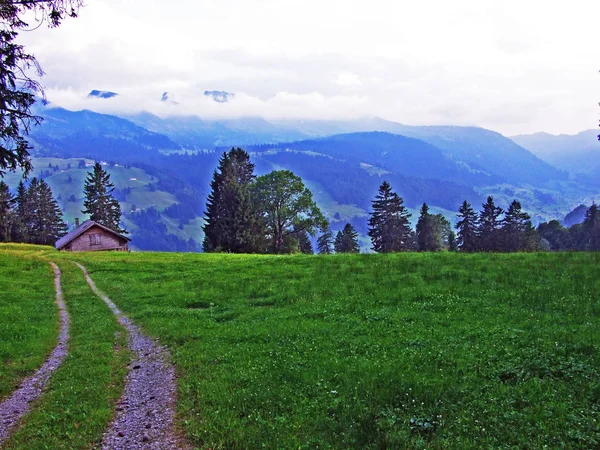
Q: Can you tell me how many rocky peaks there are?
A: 3